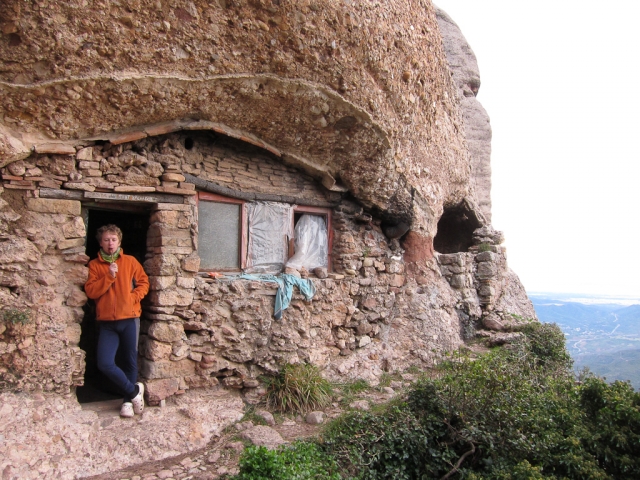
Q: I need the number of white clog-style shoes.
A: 2